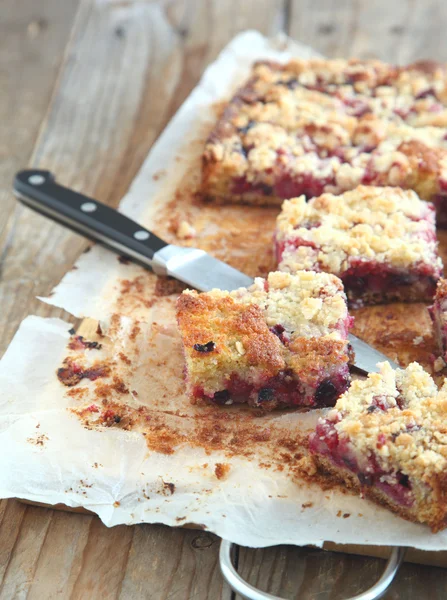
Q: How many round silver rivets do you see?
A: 3